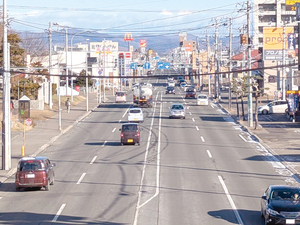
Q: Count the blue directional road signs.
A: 4